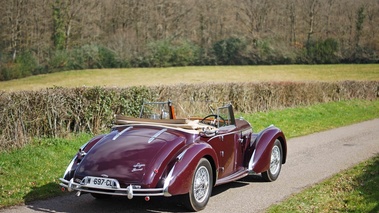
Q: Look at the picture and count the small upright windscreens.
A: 2